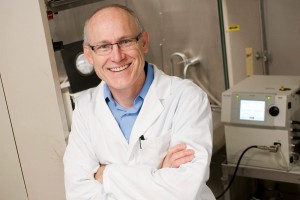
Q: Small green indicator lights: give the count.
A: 2